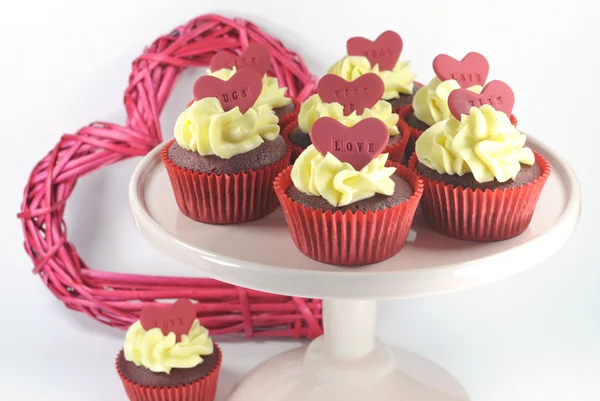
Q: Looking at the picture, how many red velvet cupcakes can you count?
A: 8